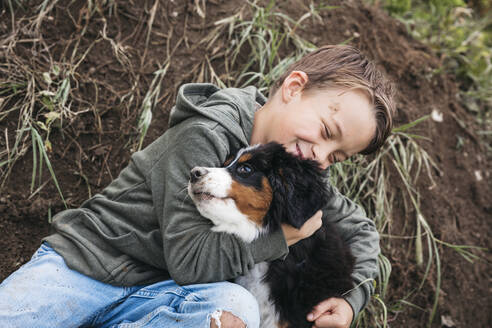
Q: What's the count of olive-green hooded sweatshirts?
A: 1